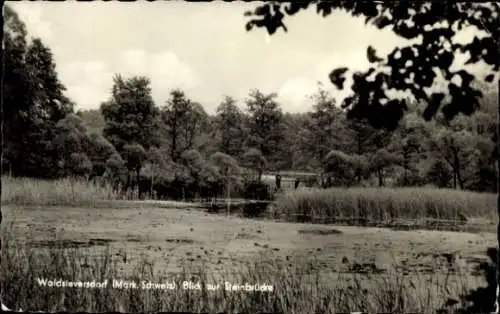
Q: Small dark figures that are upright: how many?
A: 2